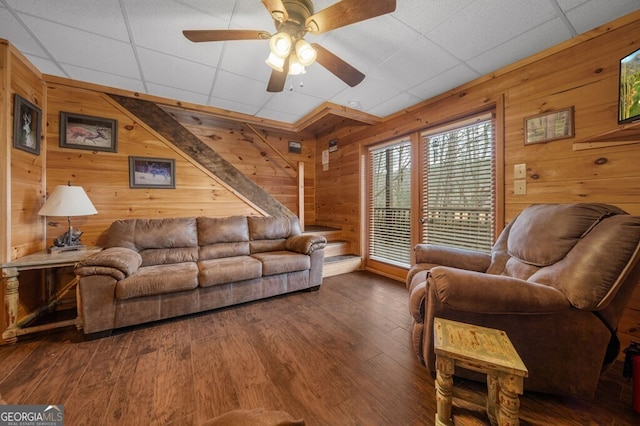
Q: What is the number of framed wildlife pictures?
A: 3